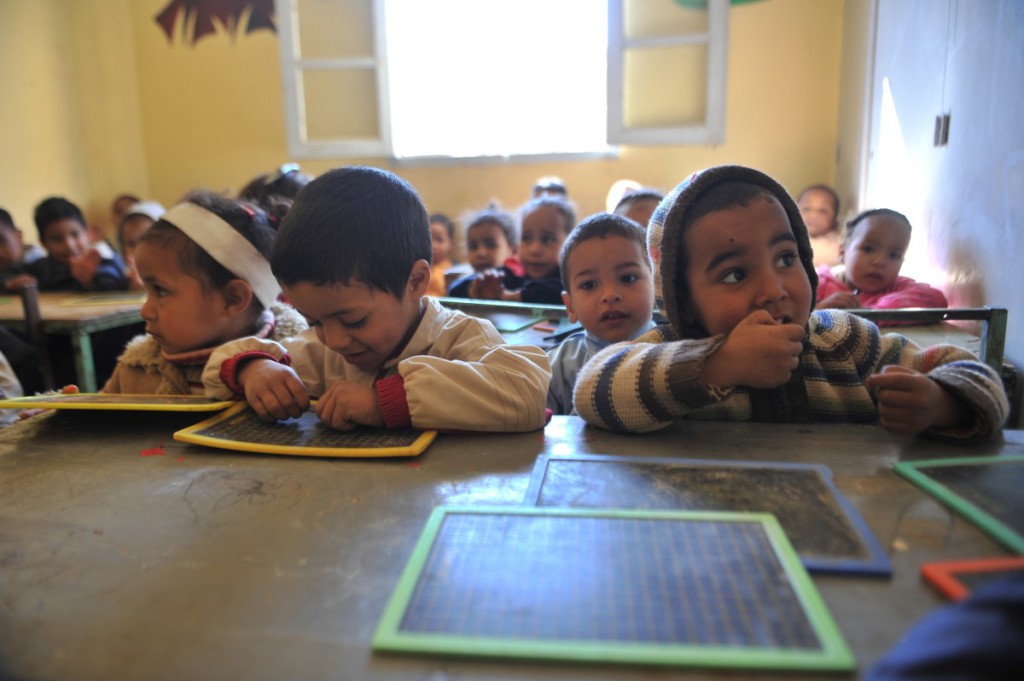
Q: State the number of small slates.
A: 6